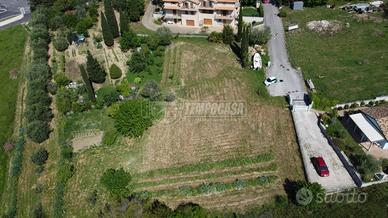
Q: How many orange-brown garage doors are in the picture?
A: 2